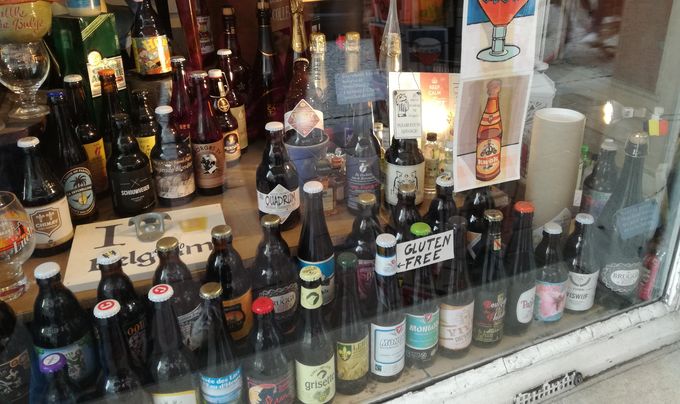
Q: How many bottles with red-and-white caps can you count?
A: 2